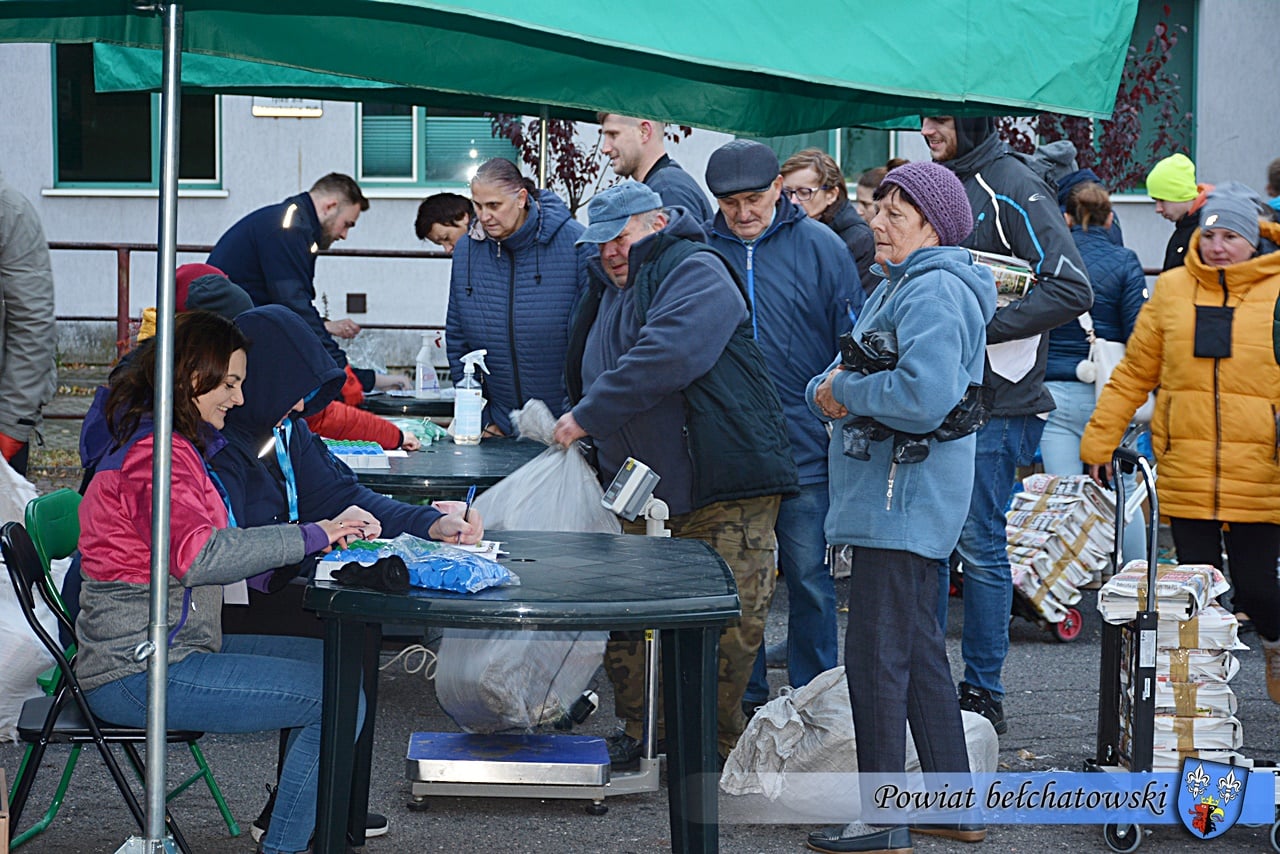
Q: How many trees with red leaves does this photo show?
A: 2